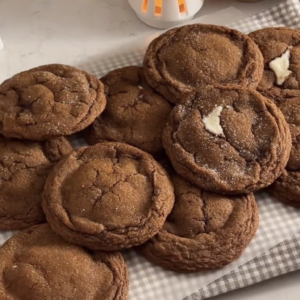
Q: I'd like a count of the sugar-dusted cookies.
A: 10